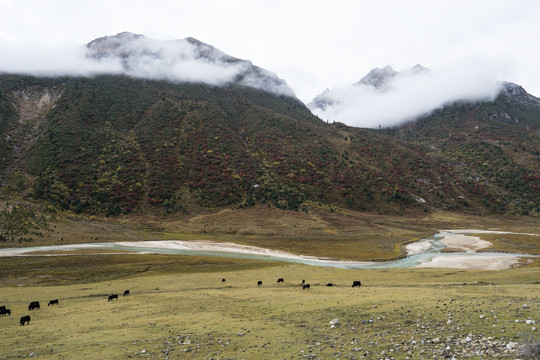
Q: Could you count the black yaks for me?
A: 14